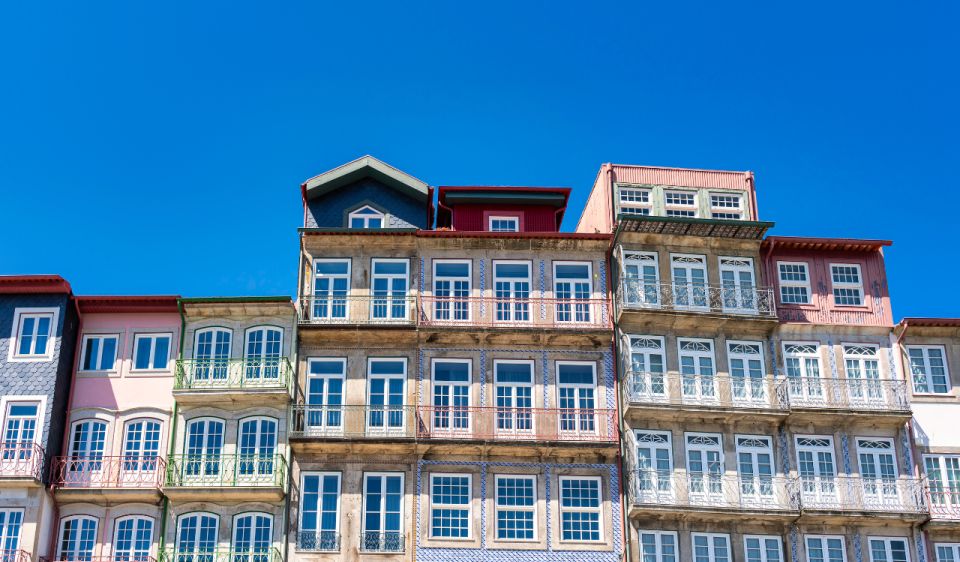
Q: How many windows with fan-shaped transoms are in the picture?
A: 13